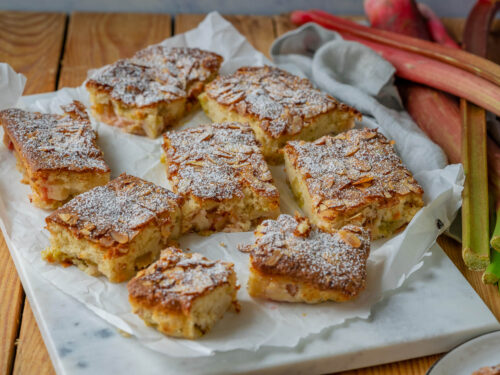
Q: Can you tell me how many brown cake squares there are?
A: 8